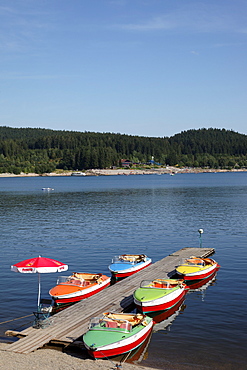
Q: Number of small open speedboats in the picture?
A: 5